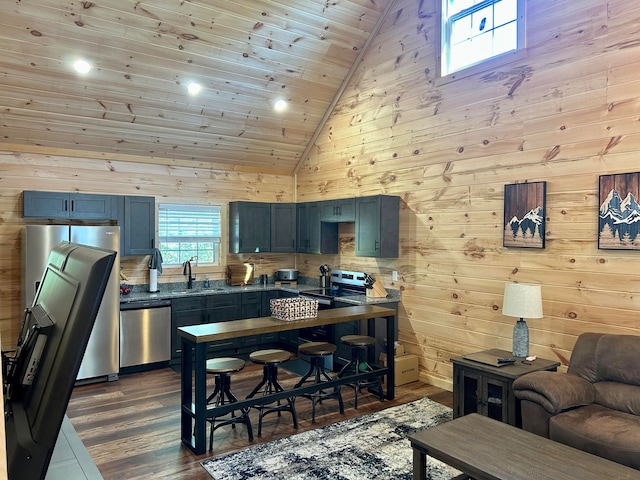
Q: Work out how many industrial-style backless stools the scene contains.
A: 4